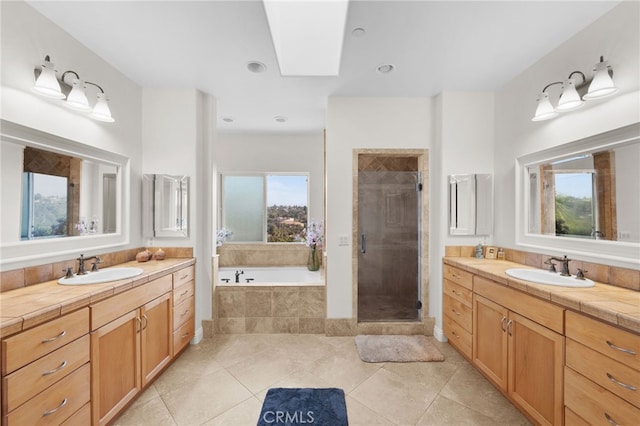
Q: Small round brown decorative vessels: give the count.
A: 2